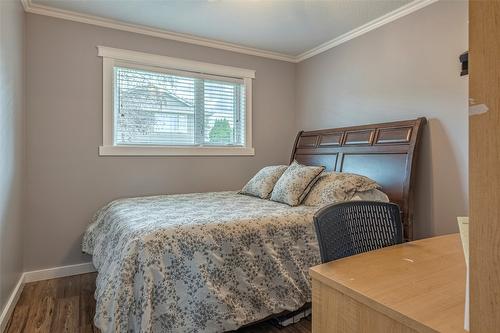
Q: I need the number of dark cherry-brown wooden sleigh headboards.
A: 1